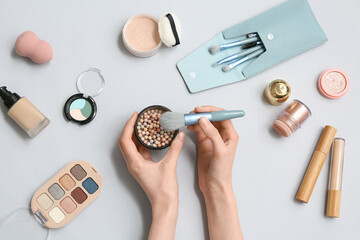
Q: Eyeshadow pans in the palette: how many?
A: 8